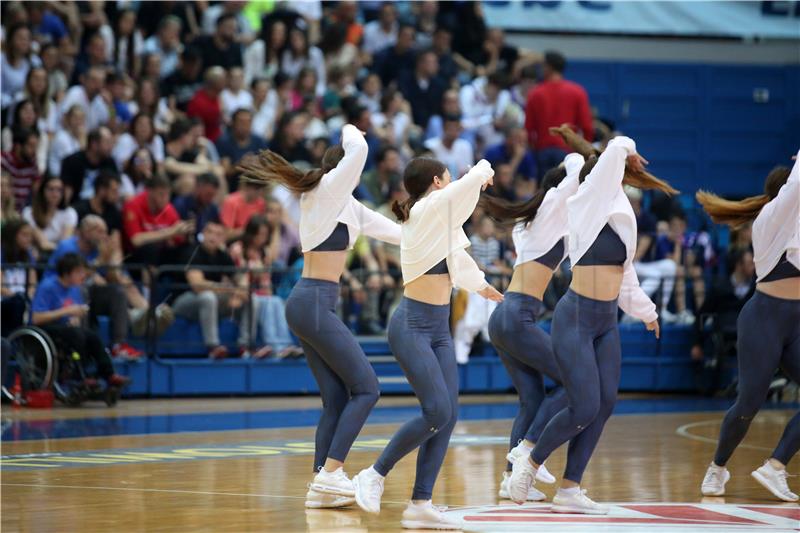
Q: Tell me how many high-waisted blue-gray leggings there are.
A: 5